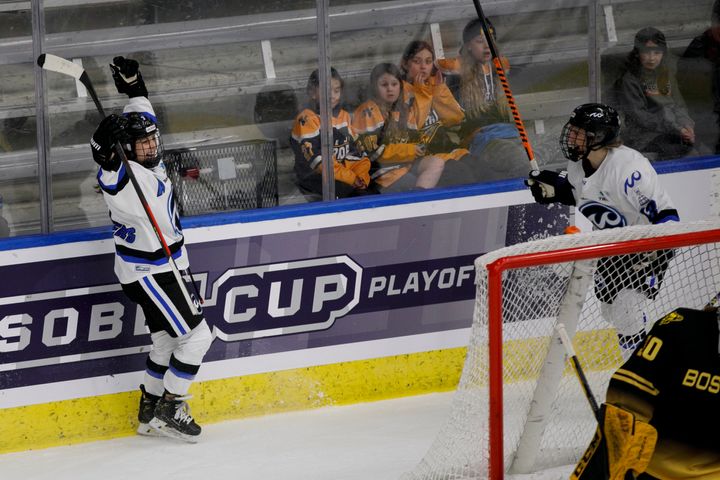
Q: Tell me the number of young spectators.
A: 5